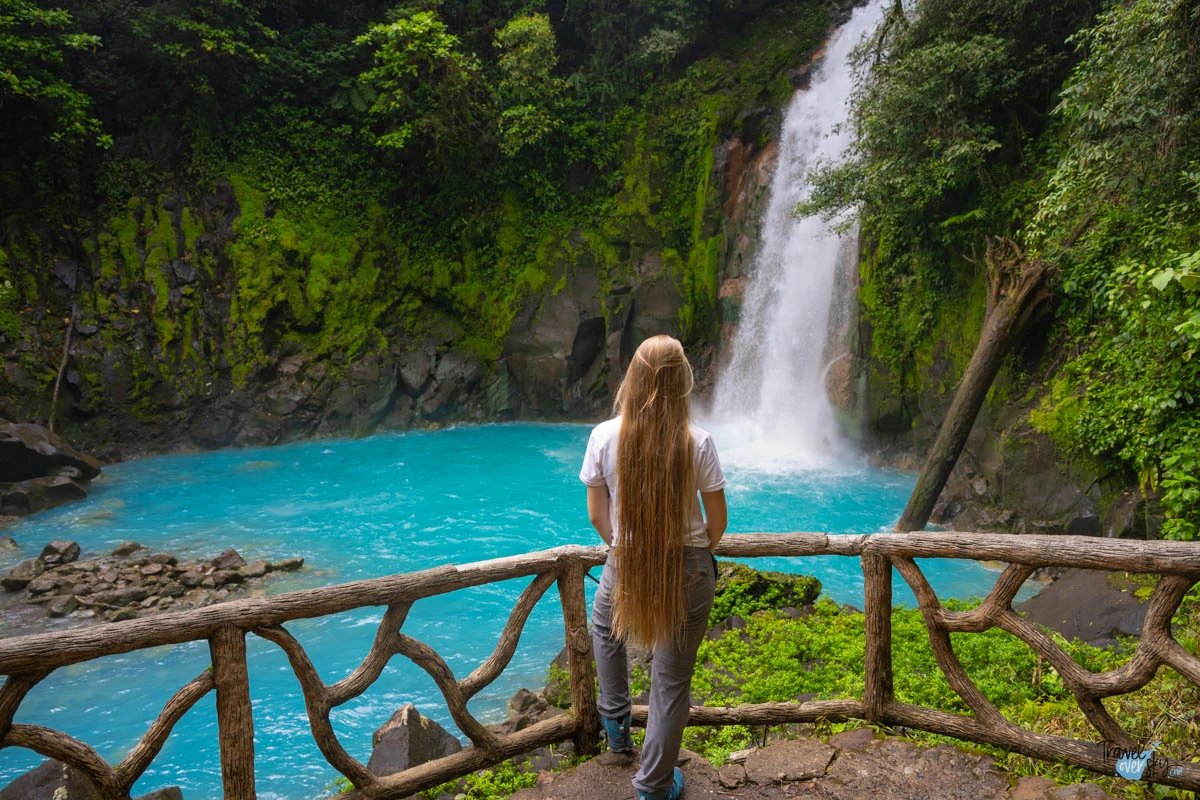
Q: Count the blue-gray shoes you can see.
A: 2